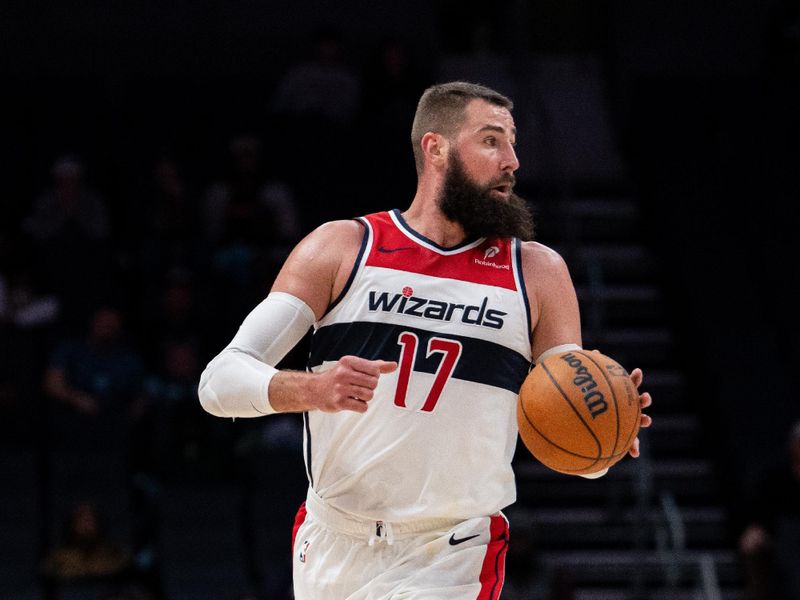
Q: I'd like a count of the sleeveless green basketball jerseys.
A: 0